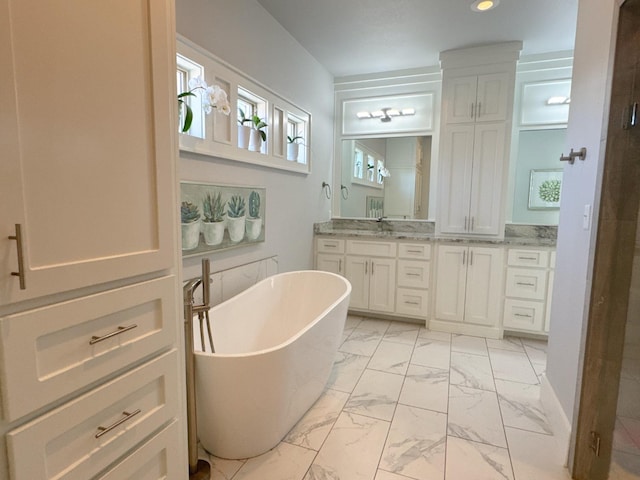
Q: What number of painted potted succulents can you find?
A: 4